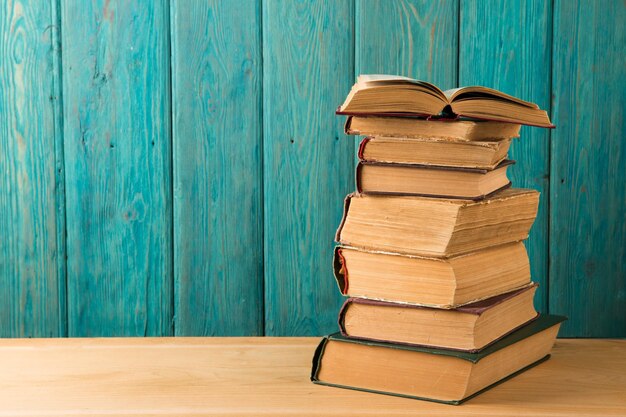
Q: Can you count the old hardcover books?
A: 8